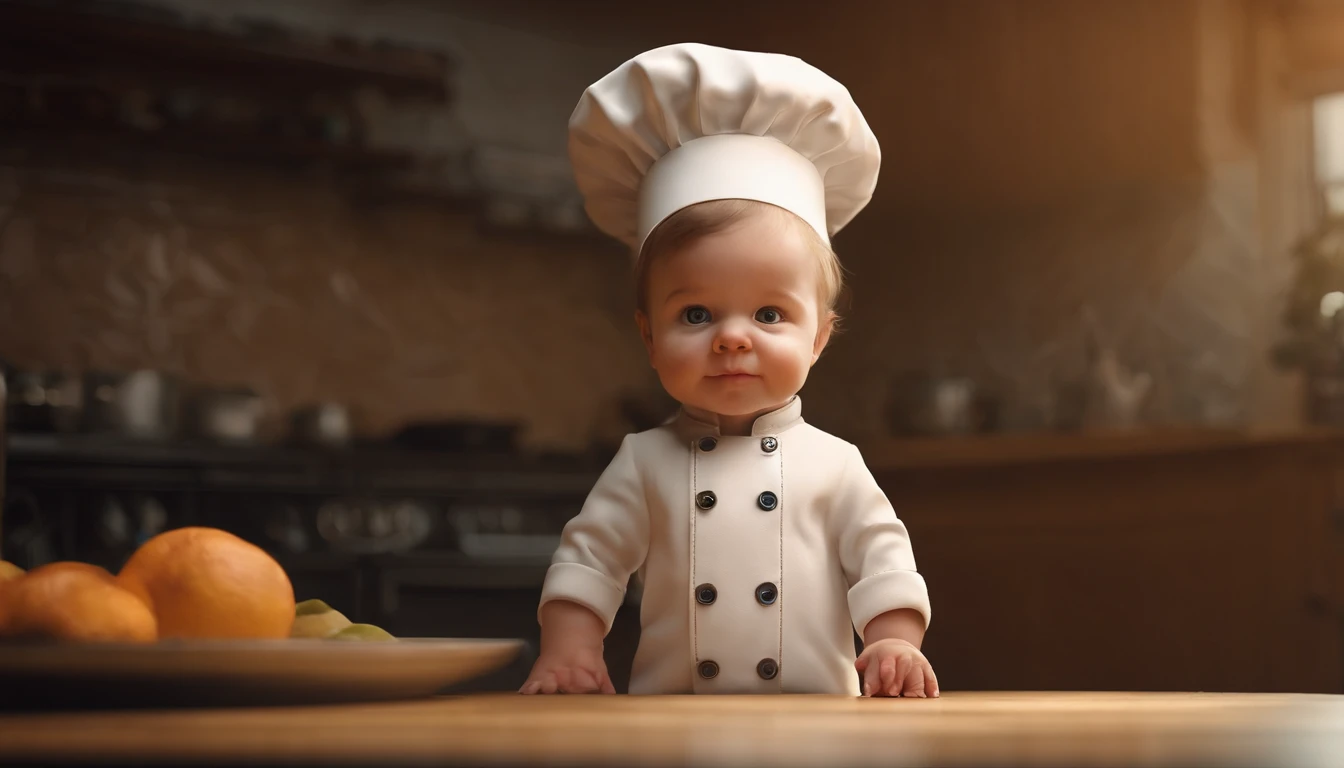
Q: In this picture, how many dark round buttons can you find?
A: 8